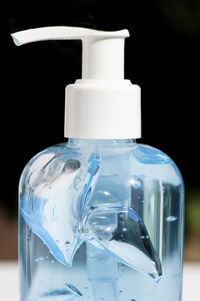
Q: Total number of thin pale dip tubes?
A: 1